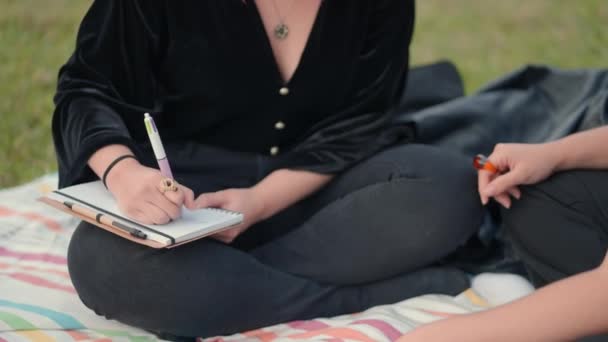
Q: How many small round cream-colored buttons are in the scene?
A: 3